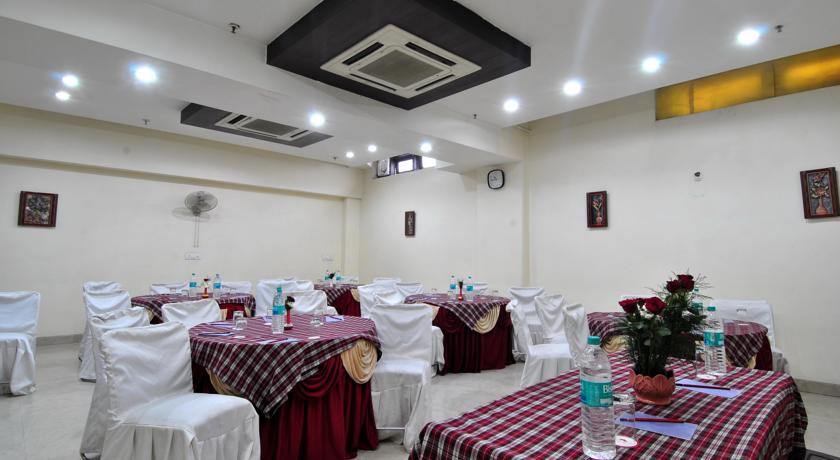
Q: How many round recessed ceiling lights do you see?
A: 11